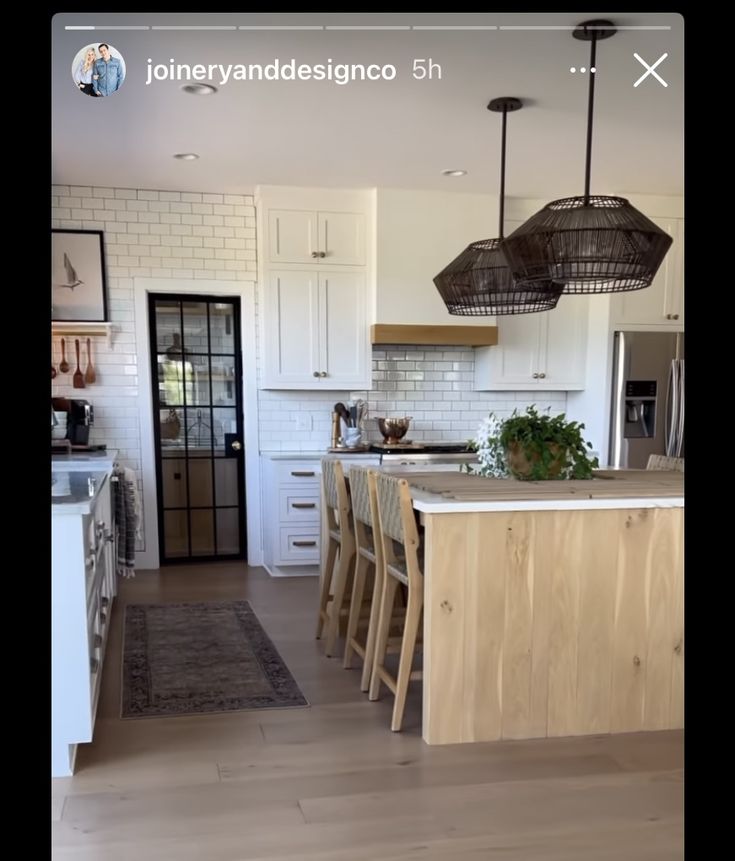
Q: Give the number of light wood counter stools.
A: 3